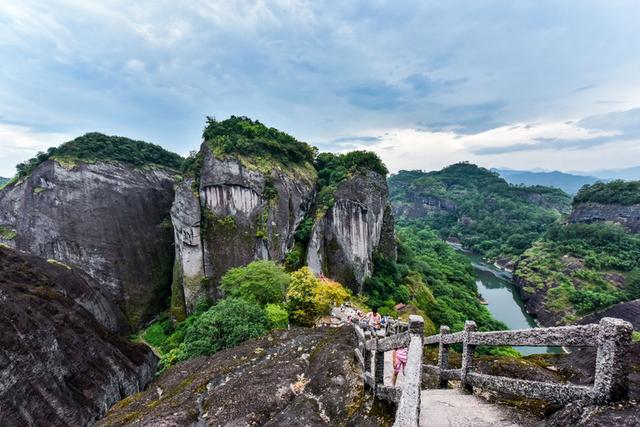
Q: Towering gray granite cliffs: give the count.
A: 3